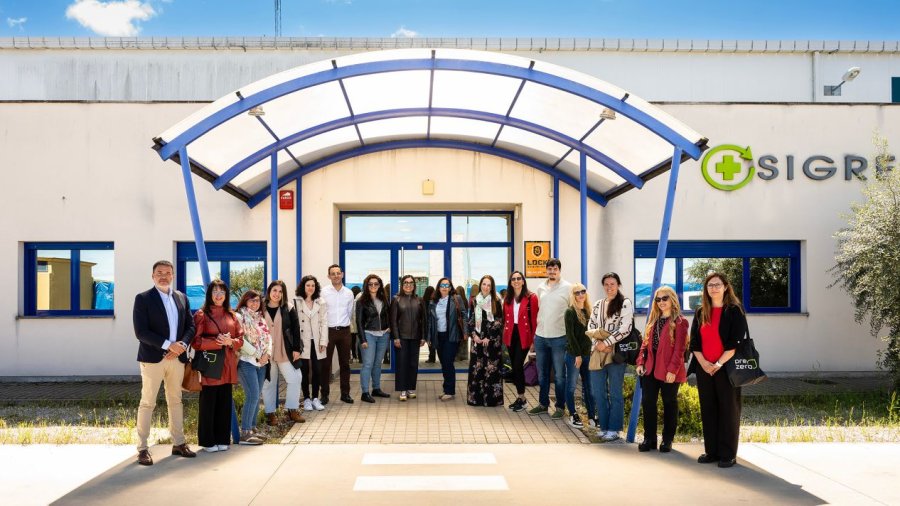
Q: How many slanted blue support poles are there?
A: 2